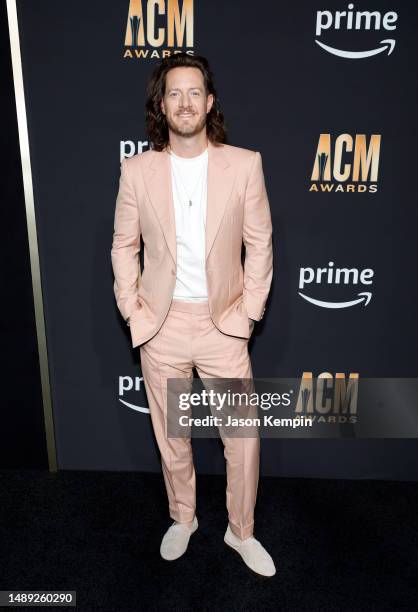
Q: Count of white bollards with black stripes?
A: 0